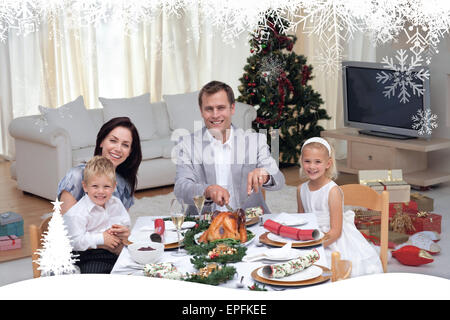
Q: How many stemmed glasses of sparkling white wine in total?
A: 2